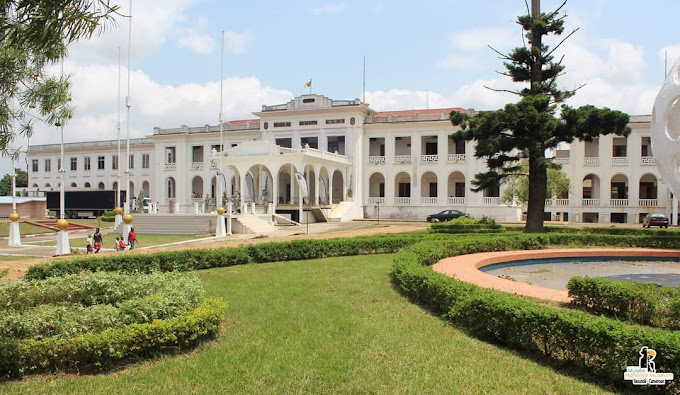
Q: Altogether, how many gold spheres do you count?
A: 5